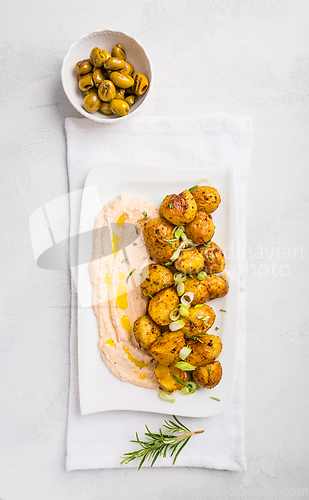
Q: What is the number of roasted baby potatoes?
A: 15